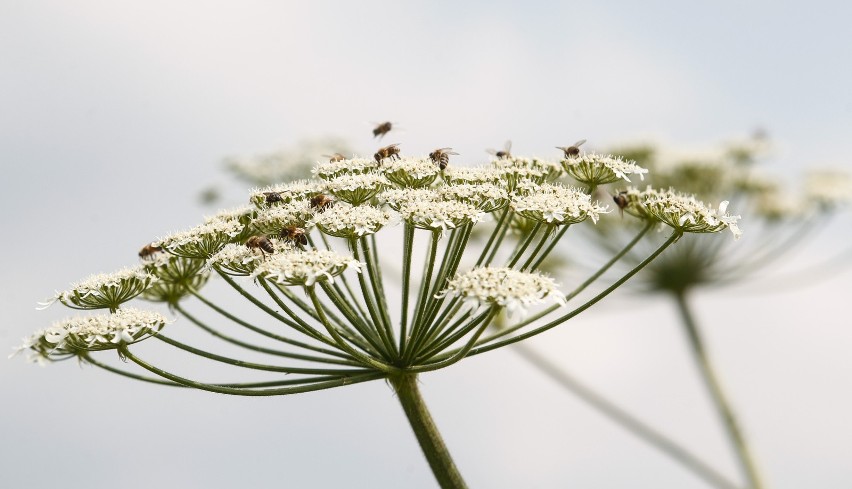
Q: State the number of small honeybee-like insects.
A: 12